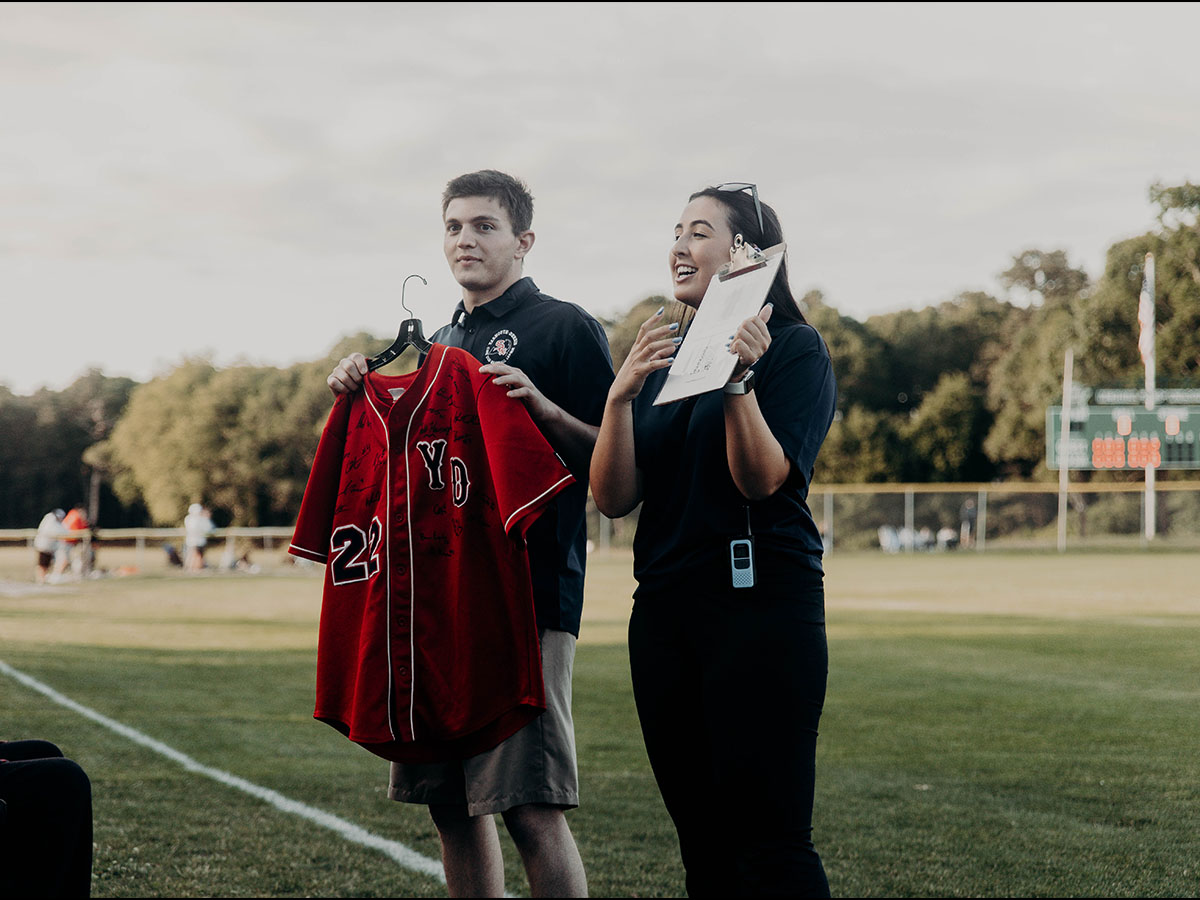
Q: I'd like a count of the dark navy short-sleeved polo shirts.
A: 2